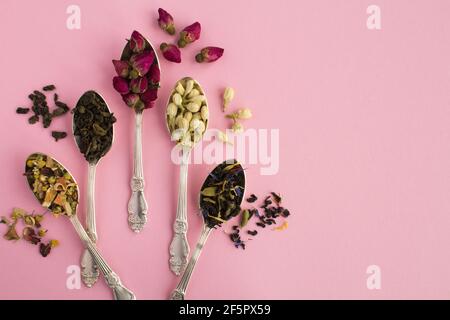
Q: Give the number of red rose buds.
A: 12